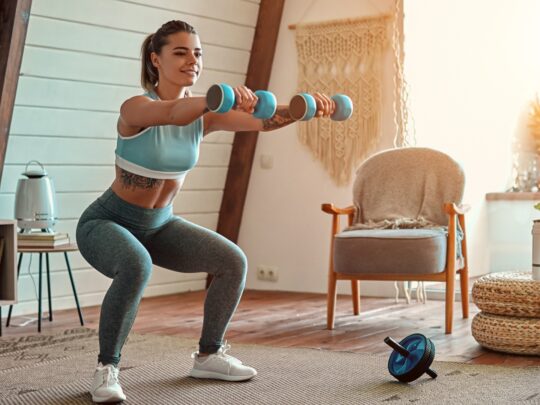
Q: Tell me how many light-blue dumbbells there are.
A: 2